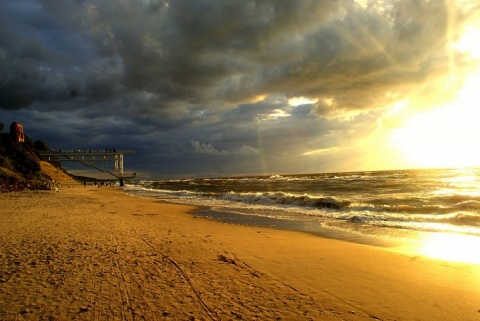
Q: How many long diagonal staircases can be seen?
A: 1